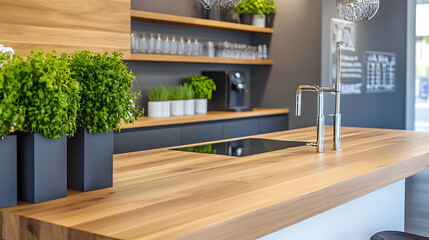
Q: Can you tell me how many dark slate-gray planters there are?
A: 3